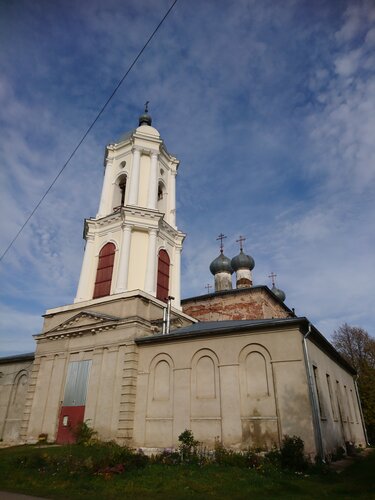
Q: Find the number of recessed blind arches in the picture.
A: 4